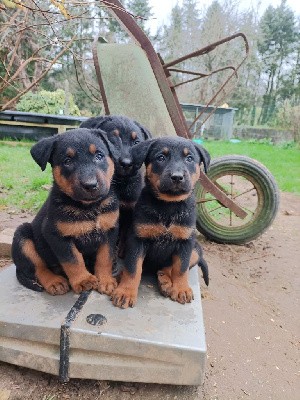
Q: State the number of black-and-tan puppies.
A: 3